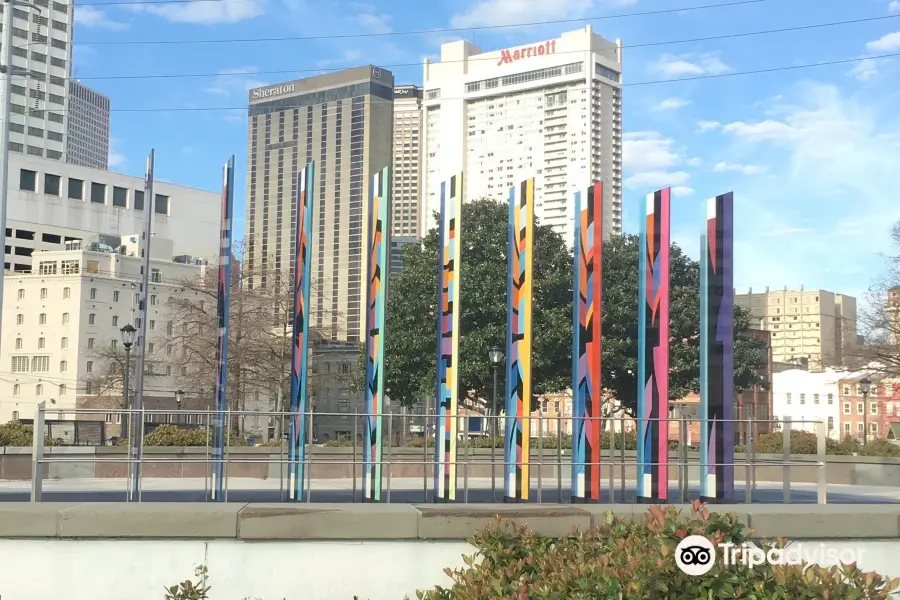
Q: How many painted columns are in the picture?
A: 9